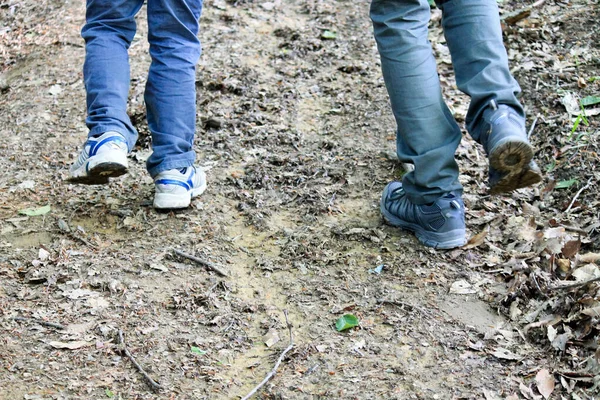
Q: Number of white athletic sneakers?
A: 2